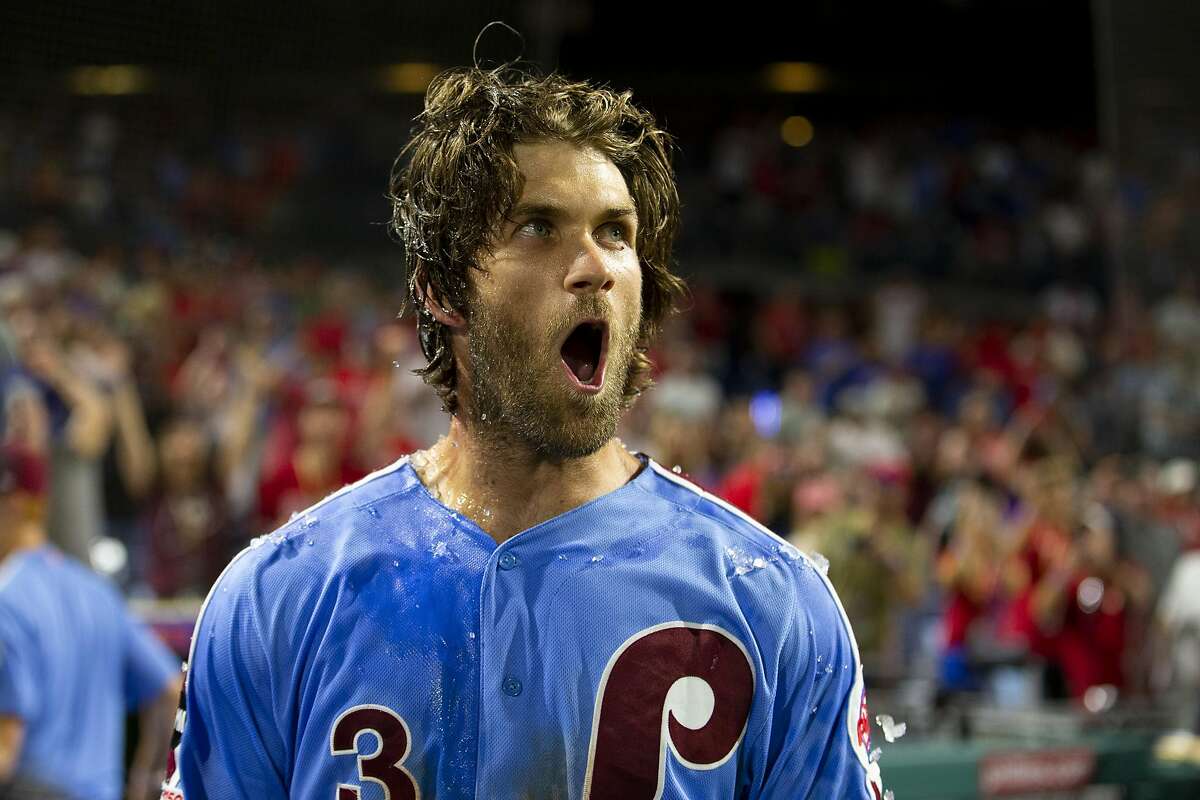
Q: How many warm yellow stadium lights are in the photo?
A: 4